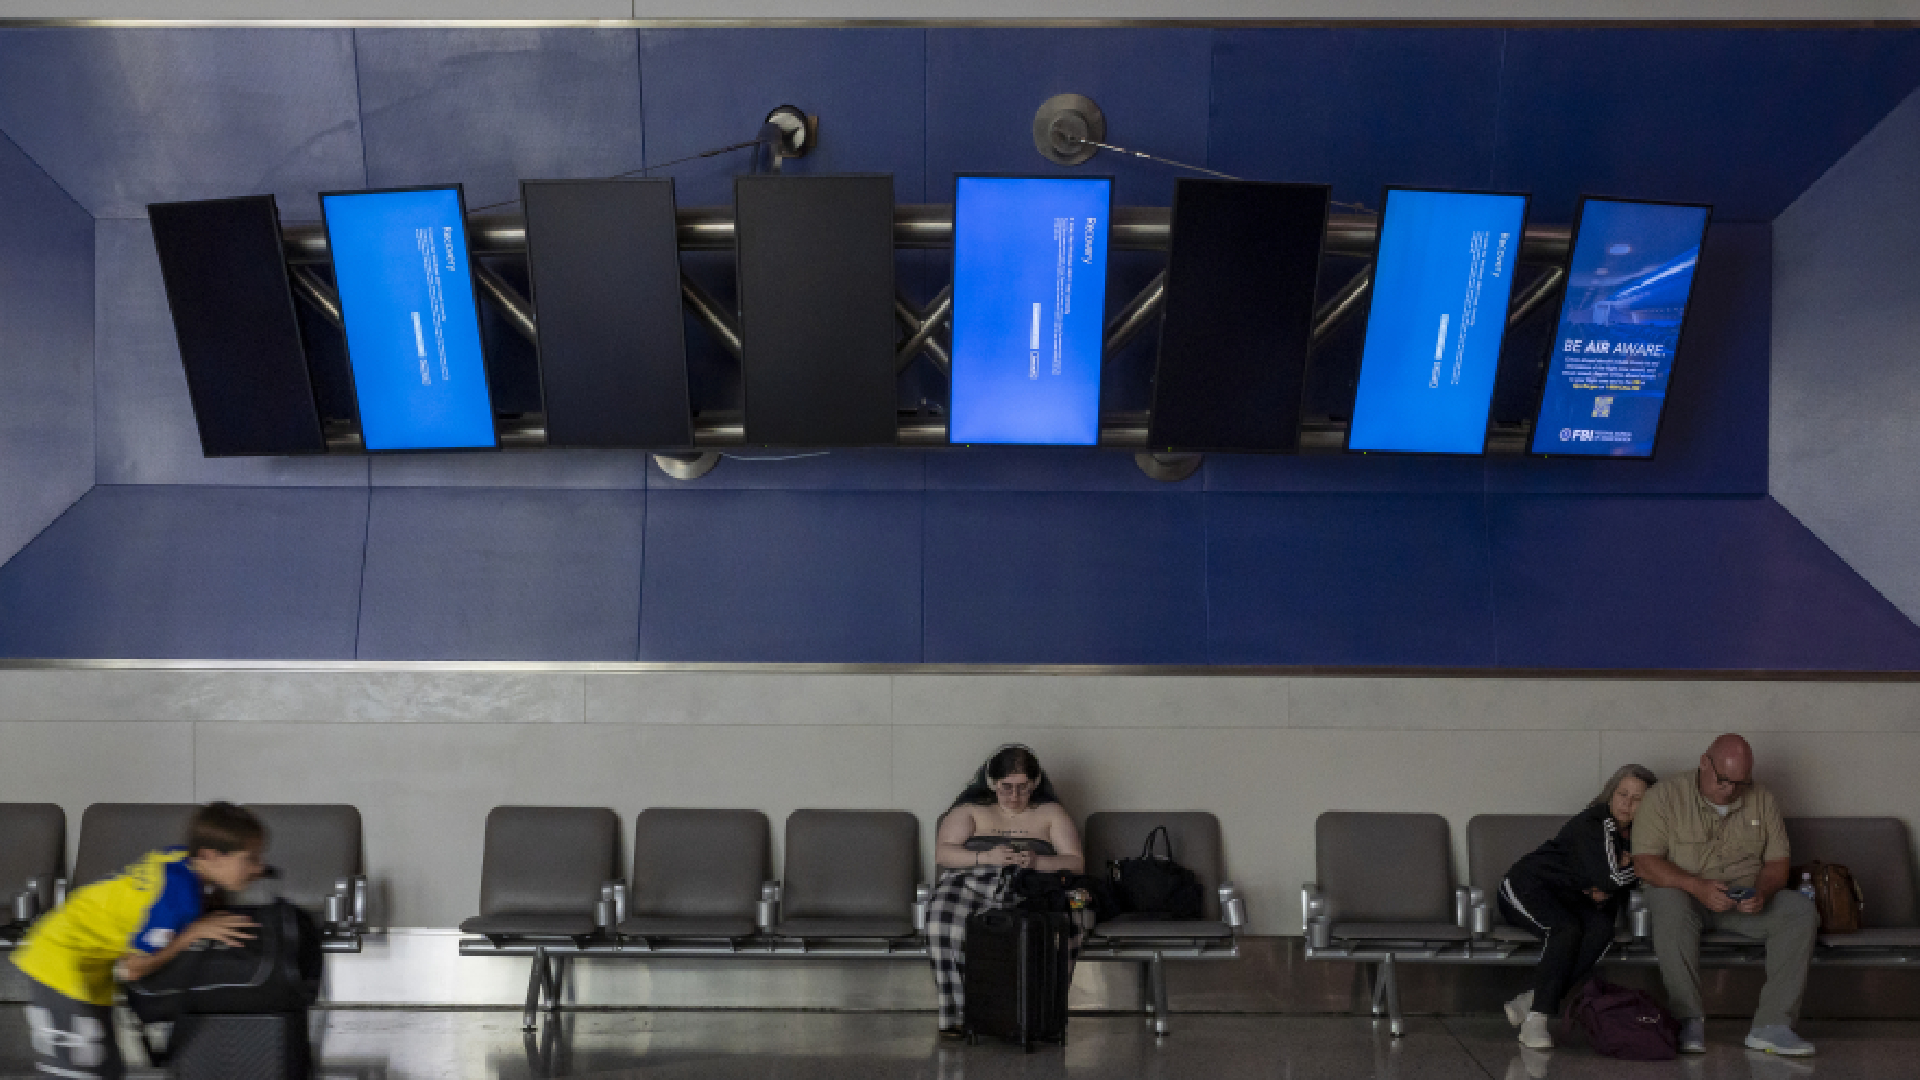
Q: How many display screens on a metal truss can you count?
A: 8